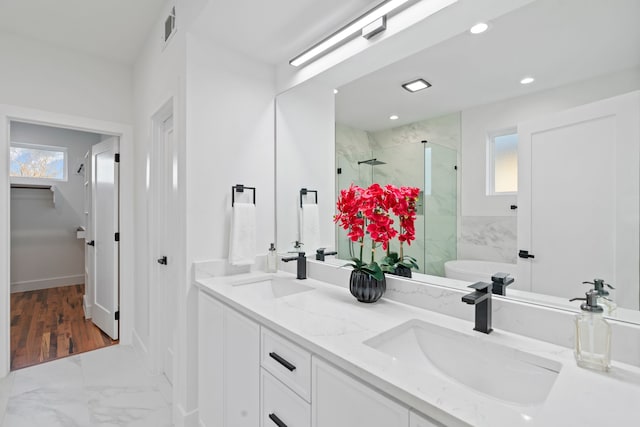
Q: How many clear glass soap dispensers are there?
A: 2